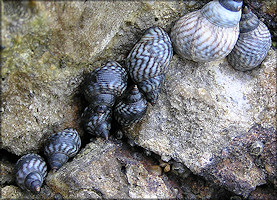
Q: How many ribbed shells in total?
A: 8